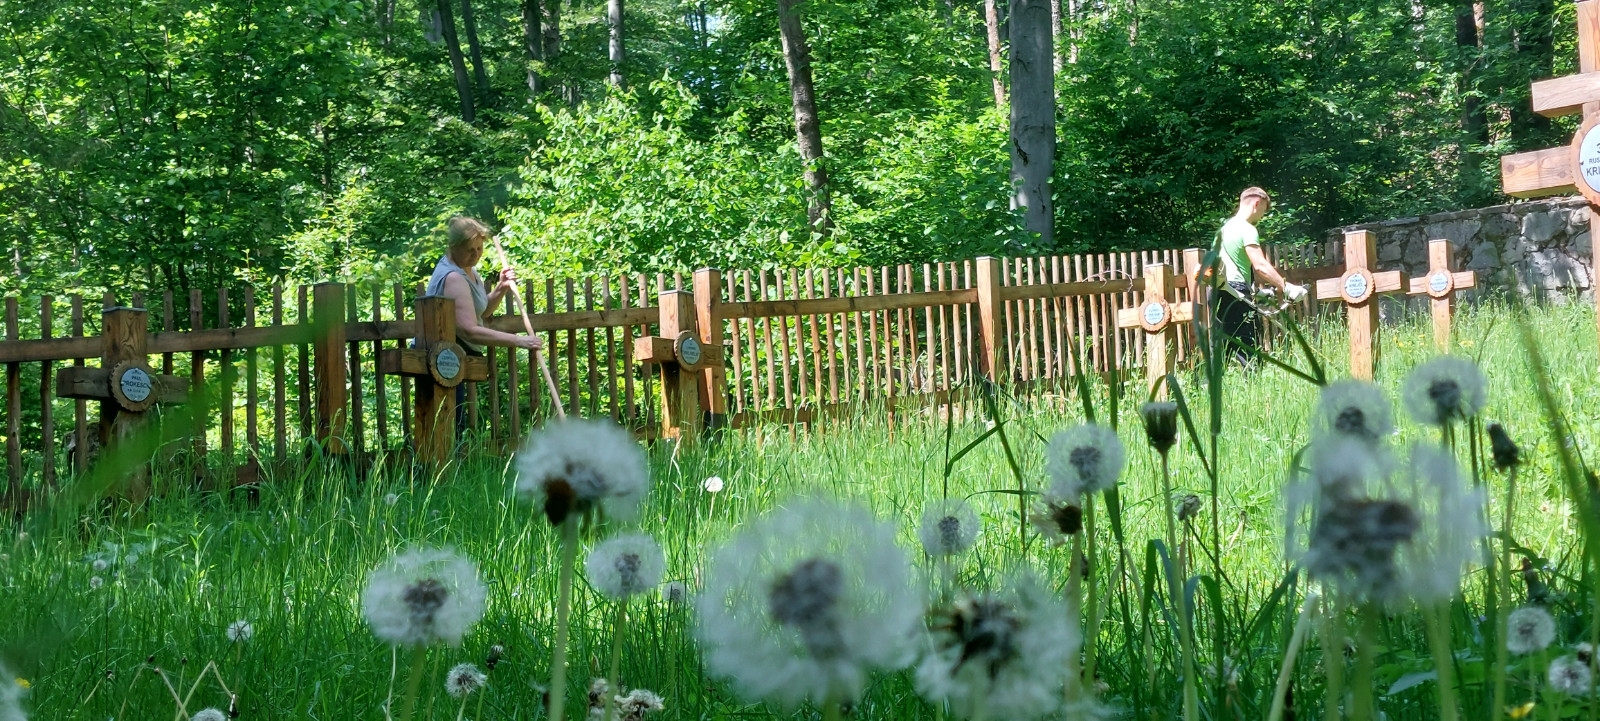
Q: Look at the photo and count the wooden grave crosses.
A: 7